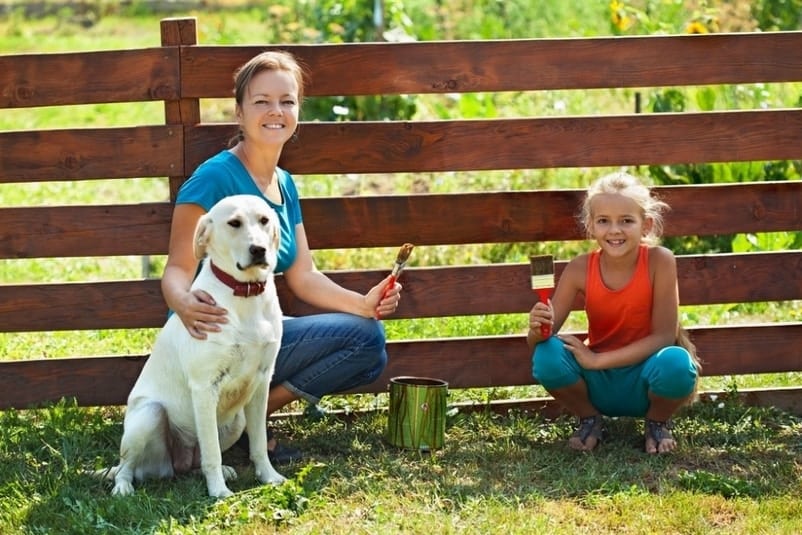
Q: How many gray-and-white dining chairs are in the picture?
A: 0